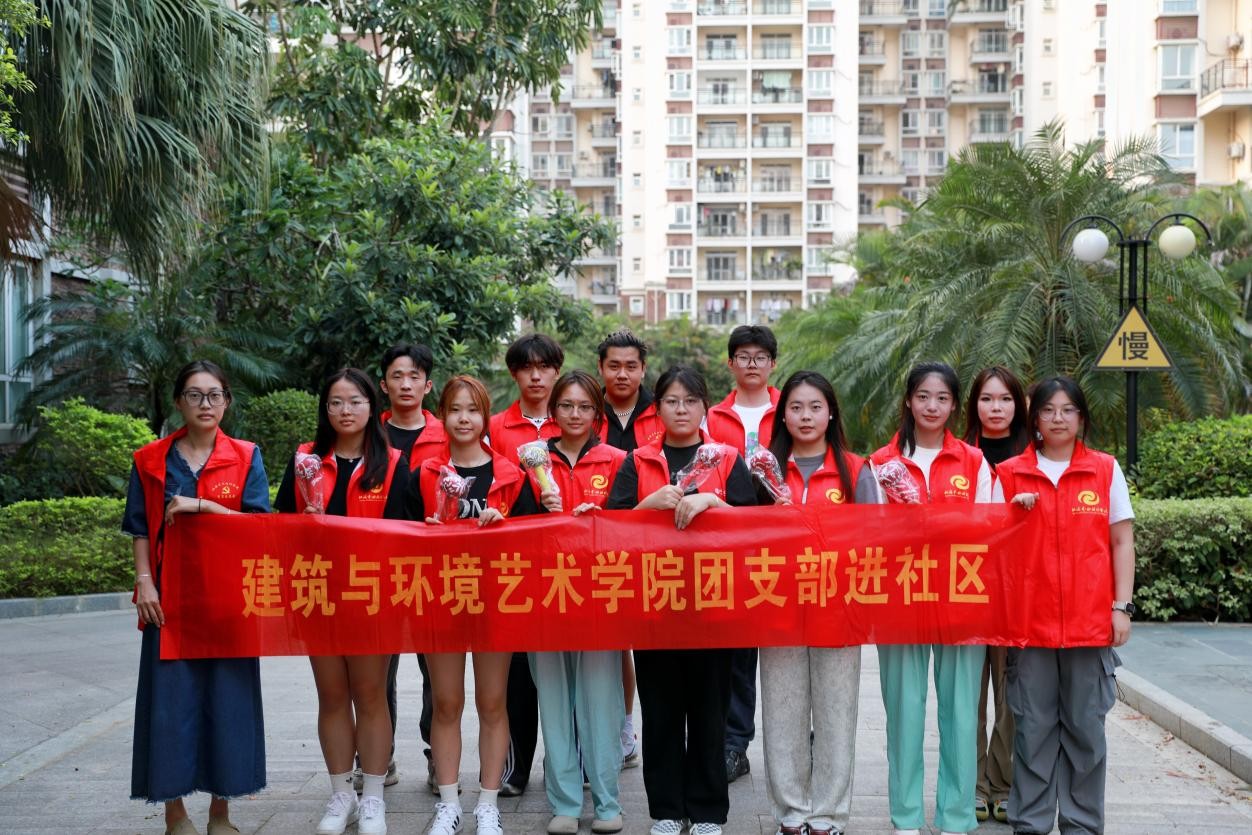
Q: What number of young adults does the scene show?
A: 13